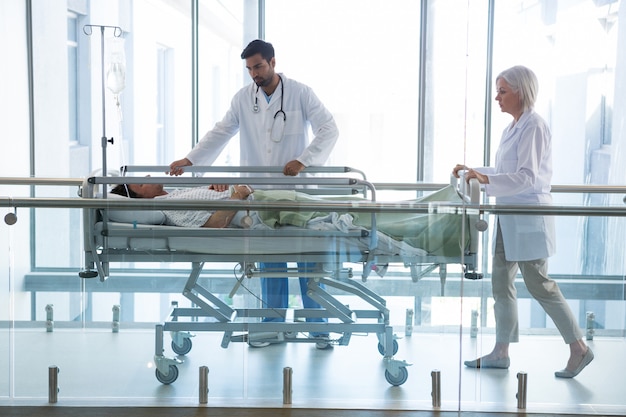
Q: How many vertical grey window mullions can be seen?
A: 5